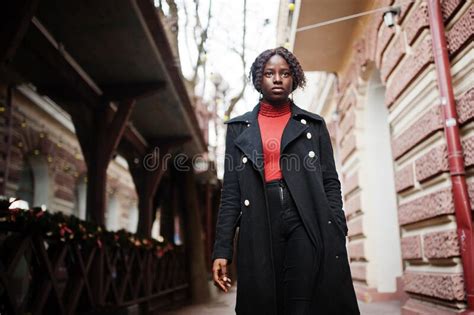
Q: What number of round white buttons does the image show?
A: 5